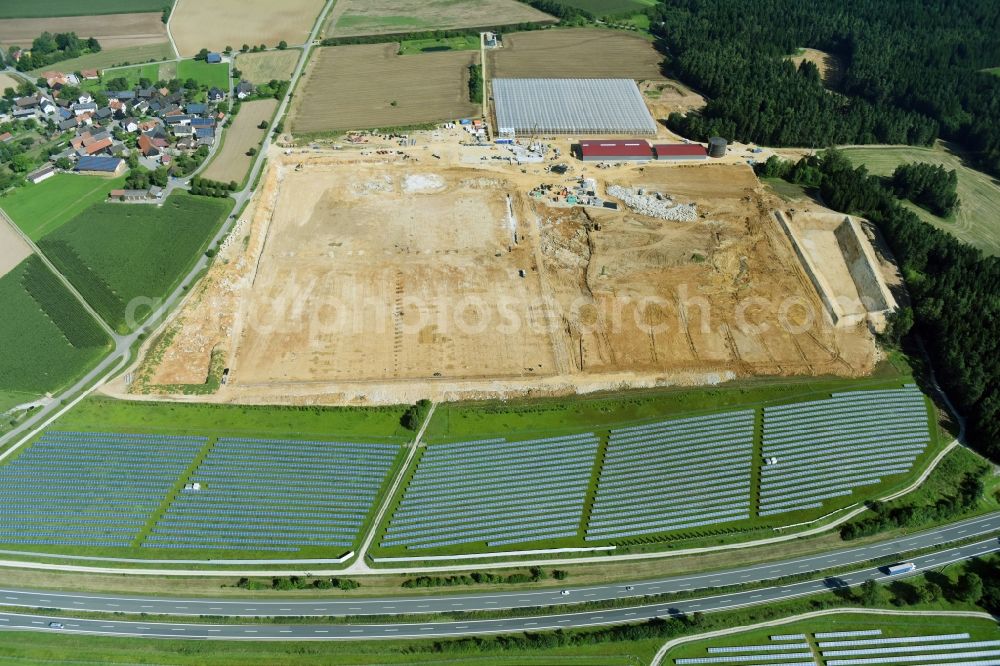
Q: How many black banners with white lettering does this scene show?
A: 0